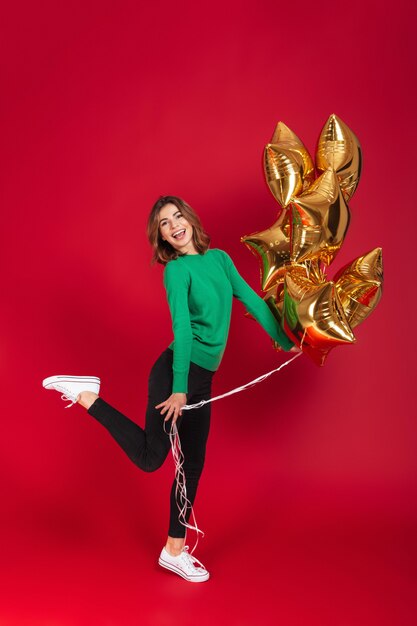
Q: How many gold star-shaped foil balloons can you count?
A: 7